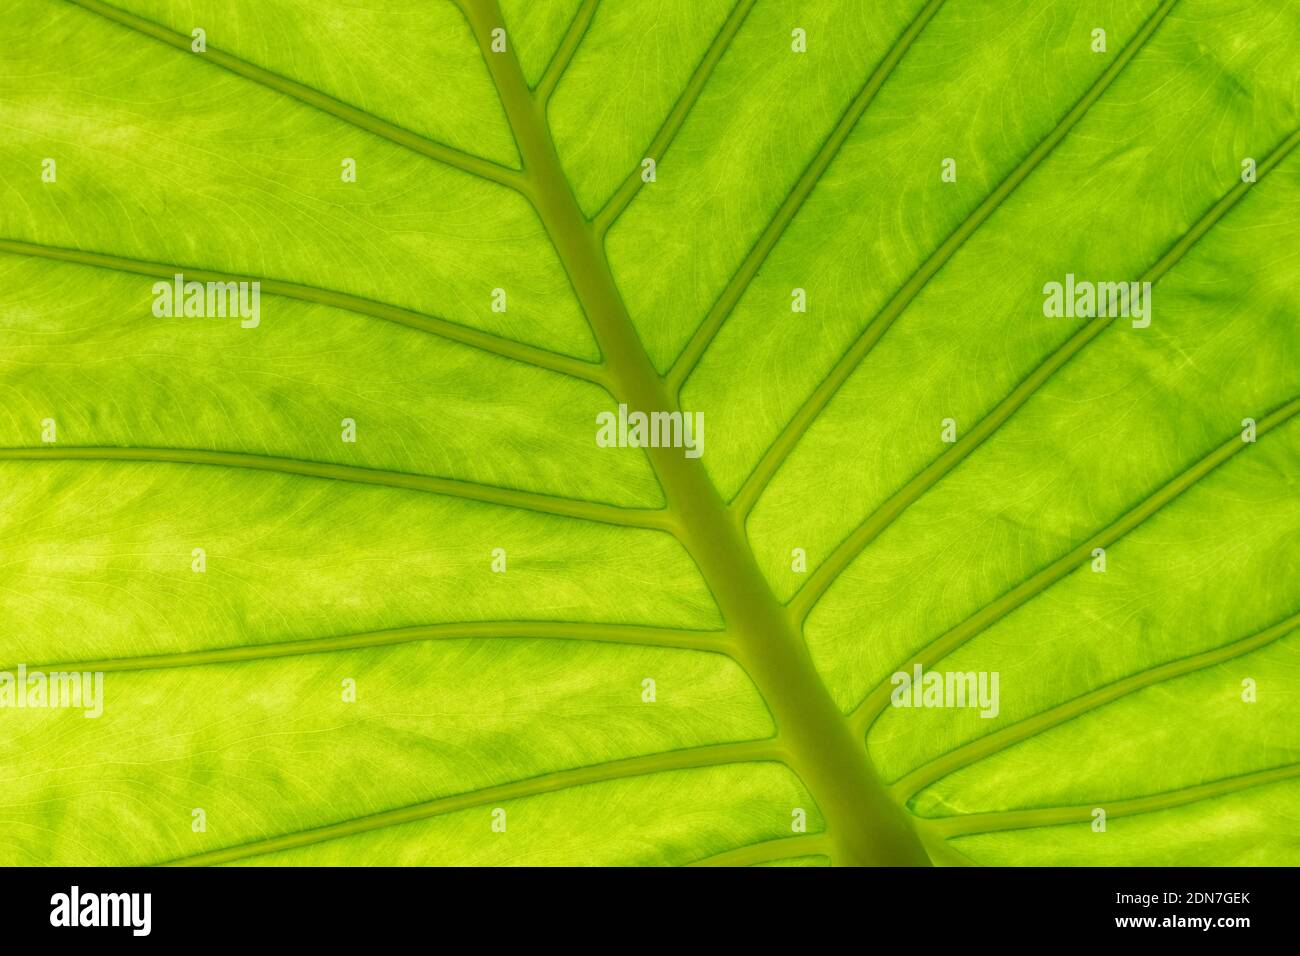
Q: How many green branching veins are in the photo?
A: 14